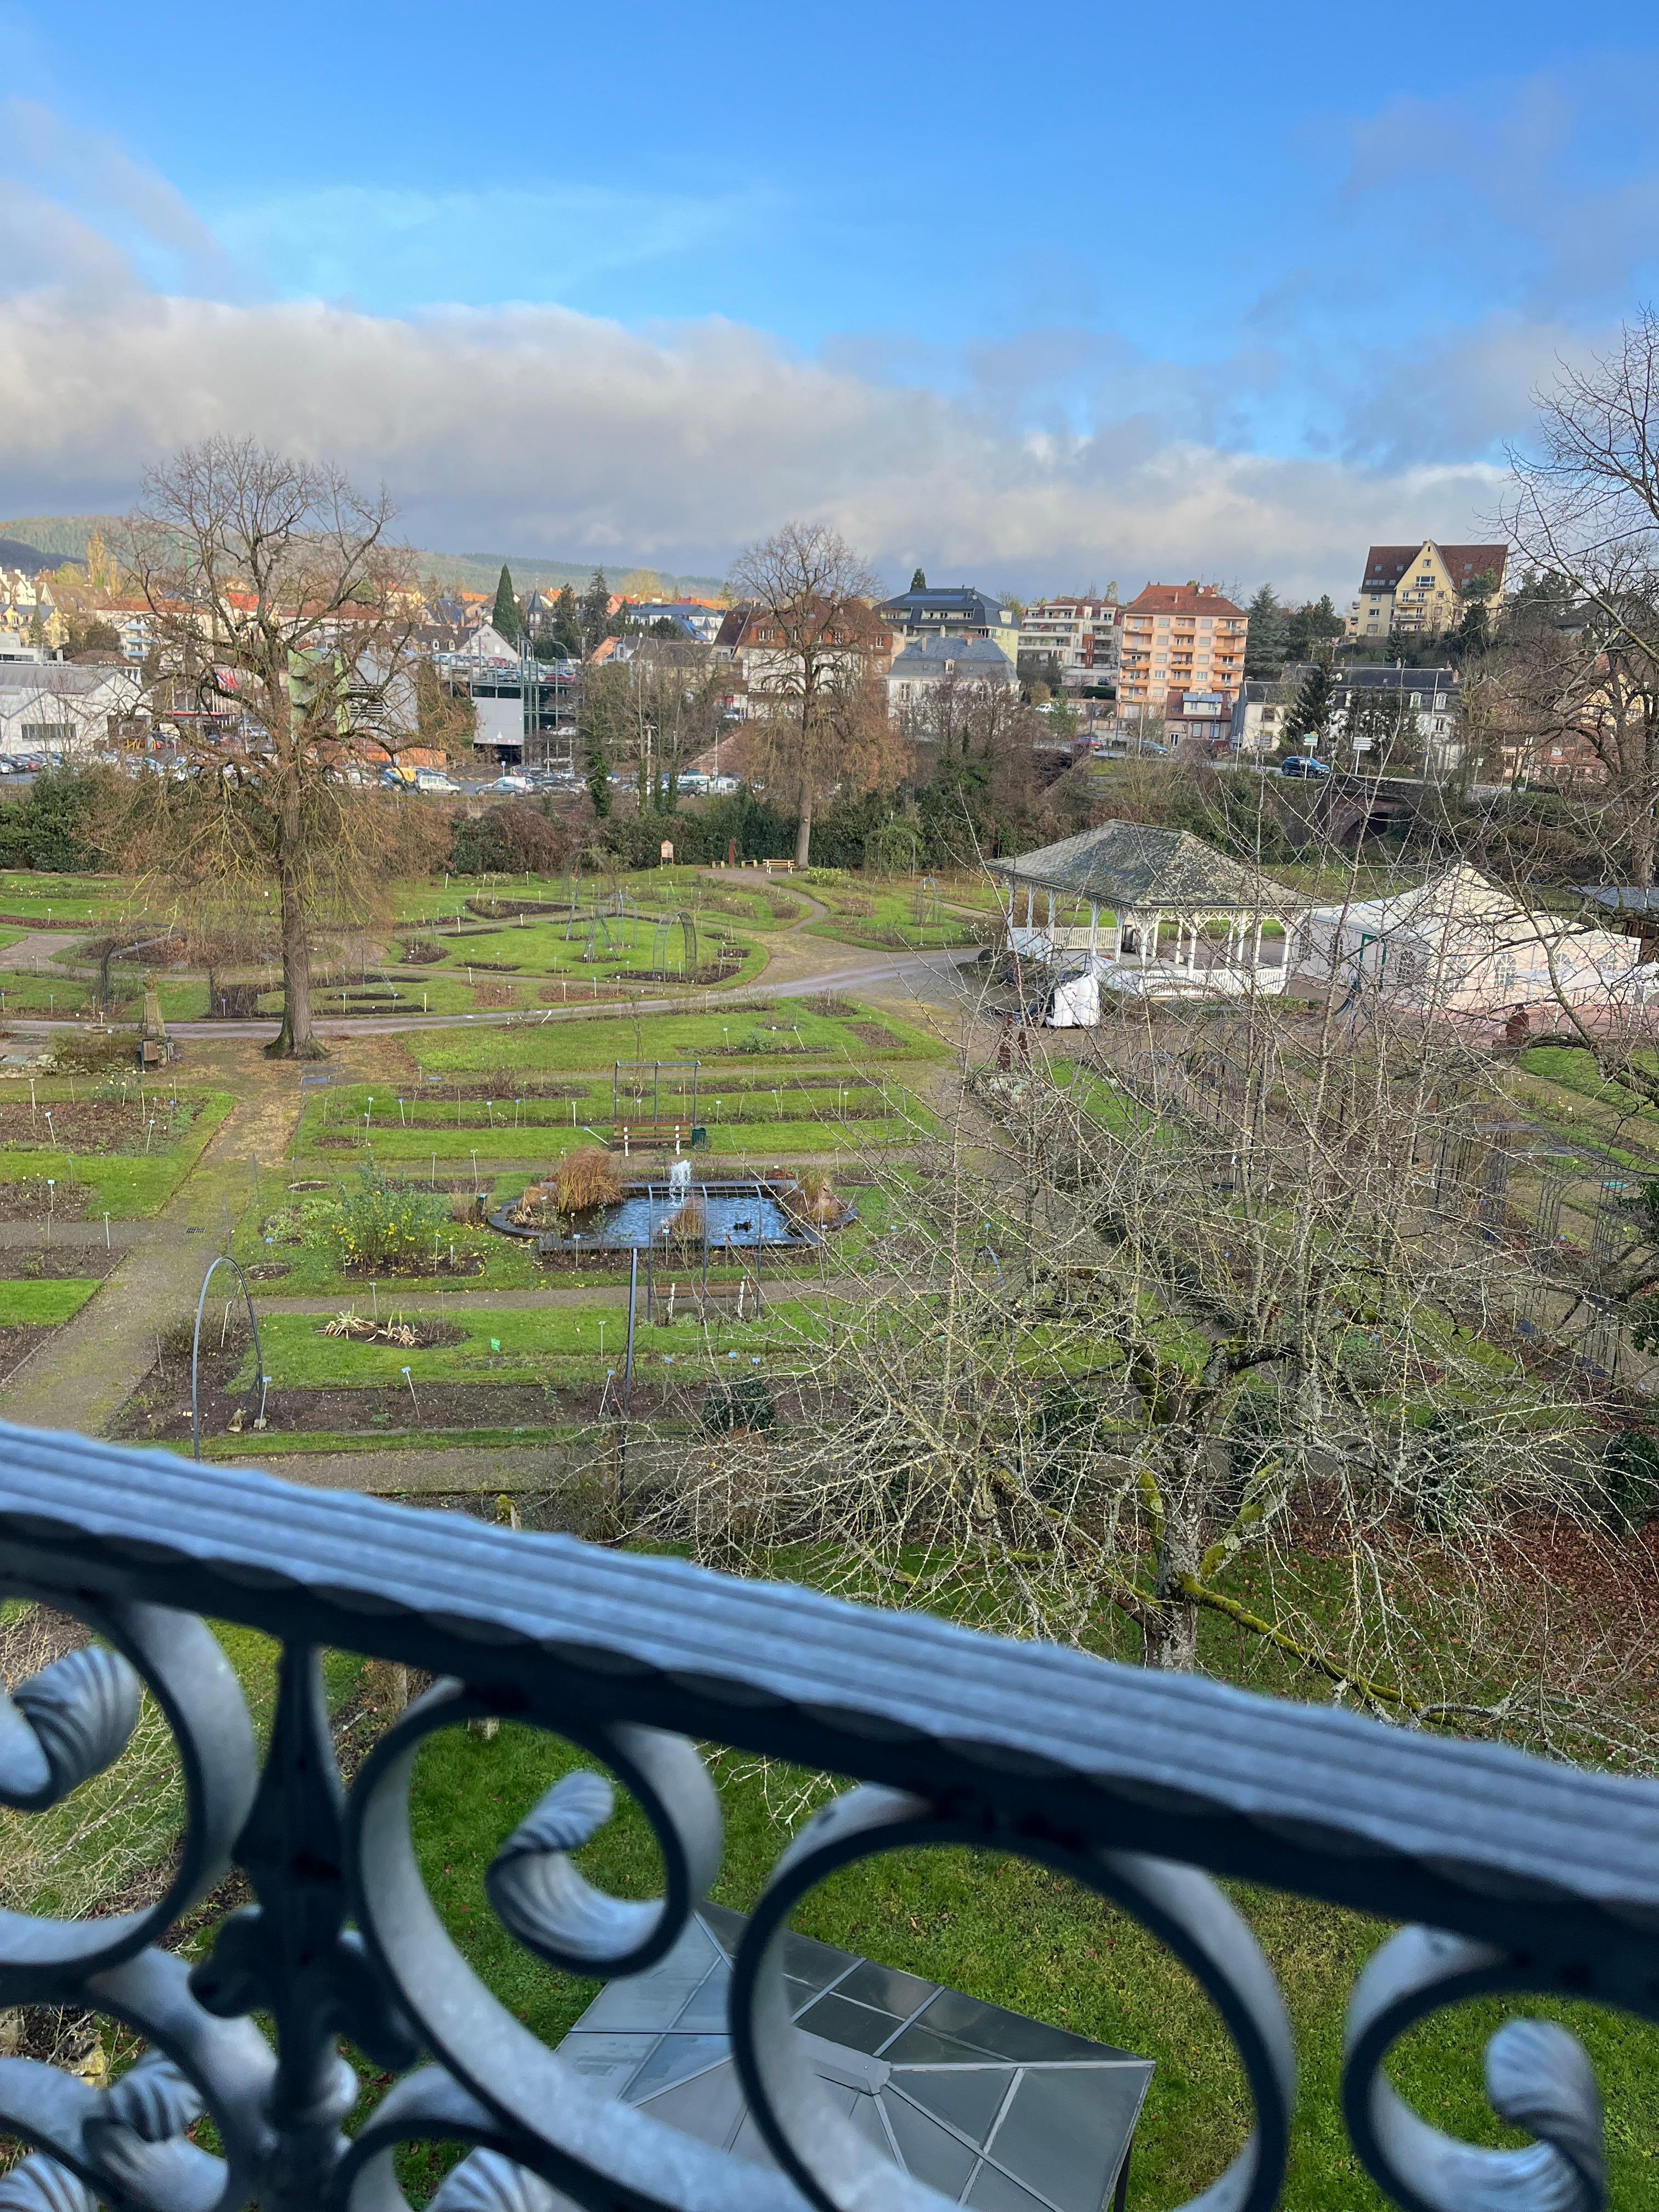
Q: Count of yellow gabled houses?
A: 1